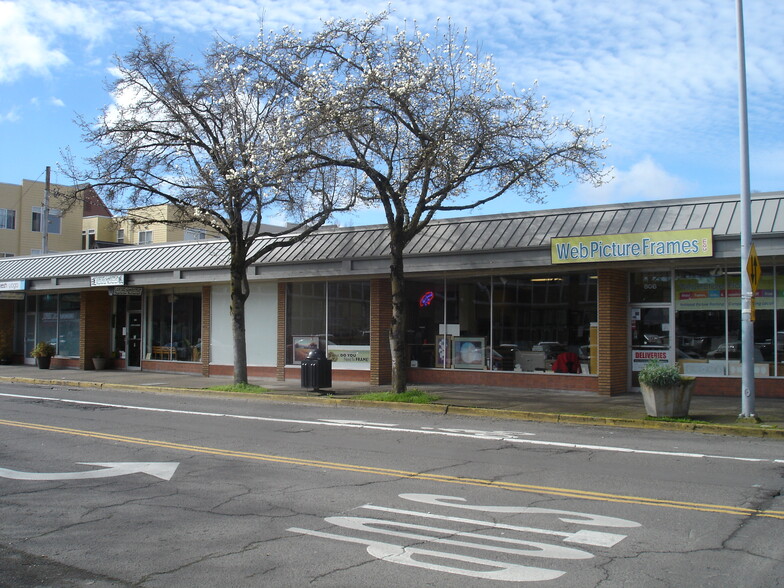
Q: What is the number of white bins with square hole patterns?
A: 0